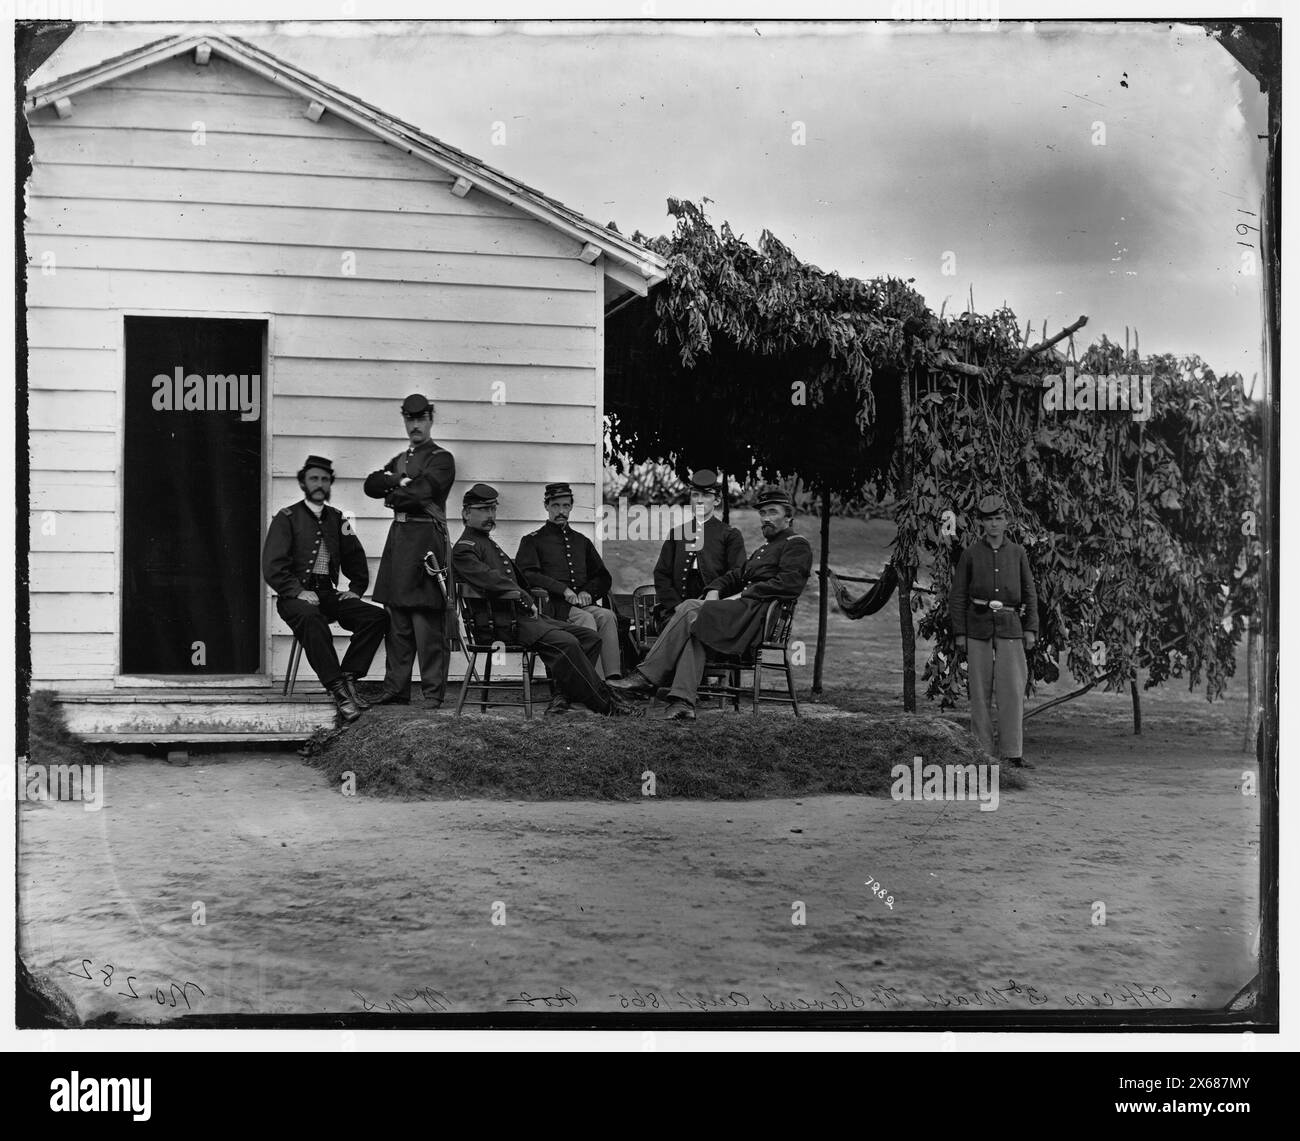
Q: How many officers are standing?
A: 2